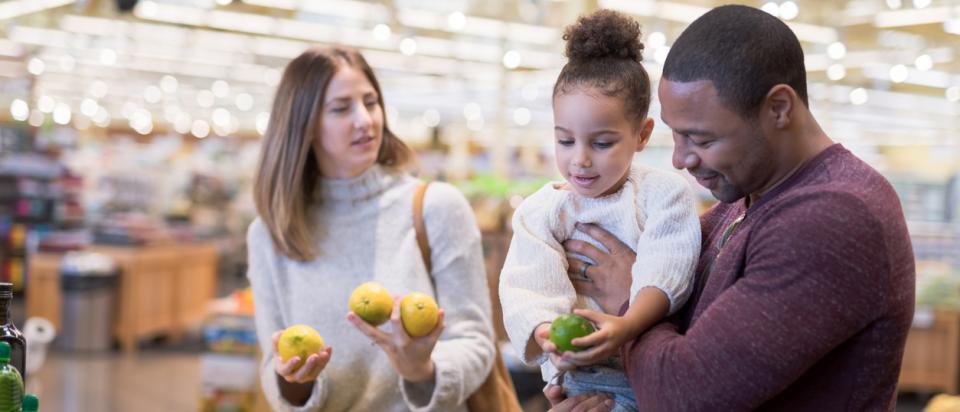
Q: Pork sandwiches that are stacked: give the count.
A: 0